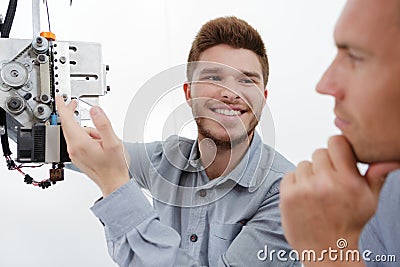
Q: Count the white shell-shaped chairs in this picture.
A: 0